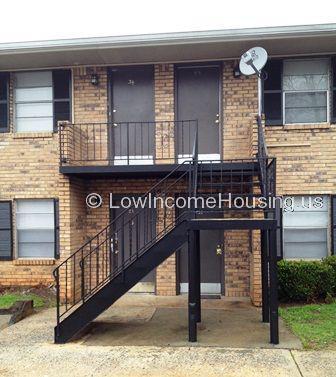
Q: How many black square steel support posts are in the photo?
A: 4